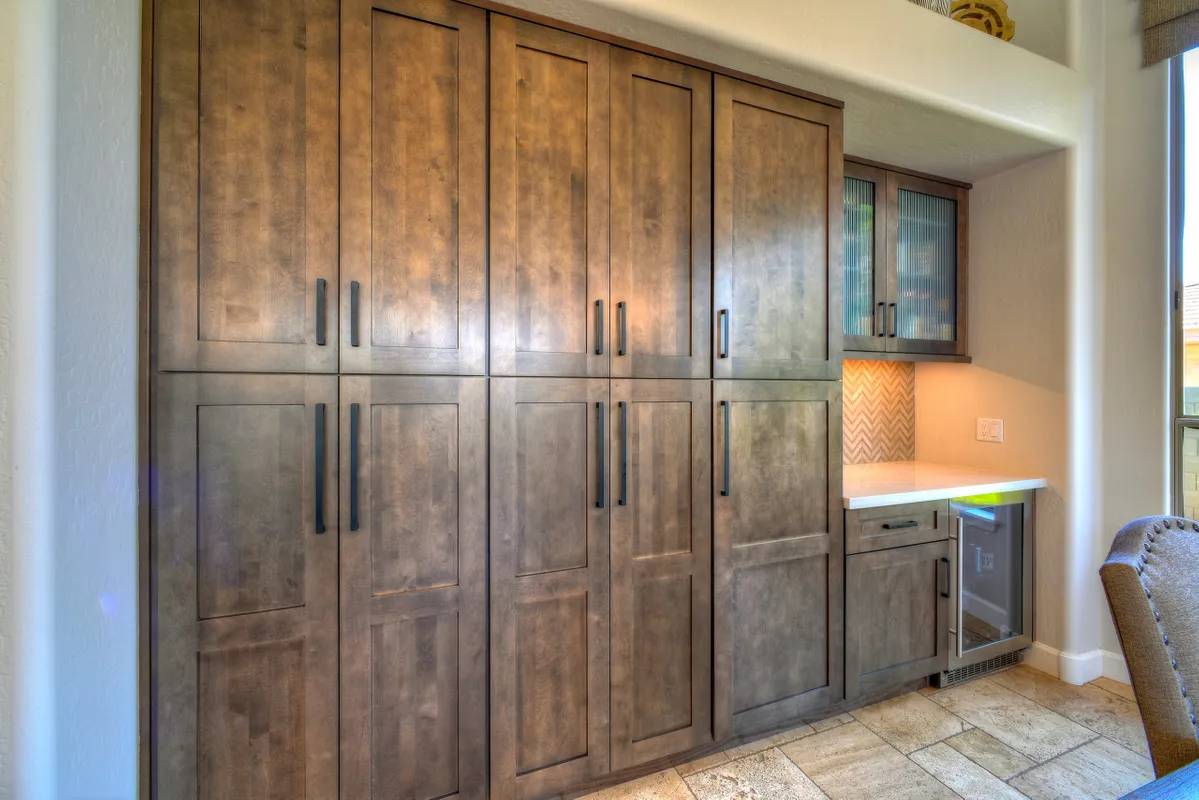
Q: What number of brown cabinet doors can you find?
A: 13